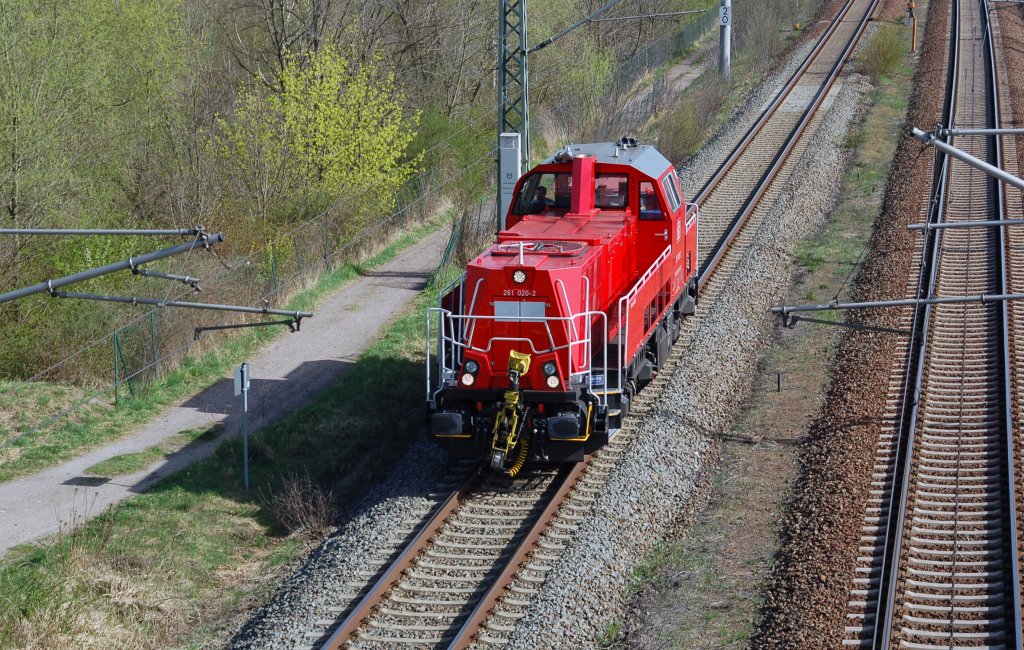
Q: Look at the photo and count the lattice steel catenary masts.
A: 1